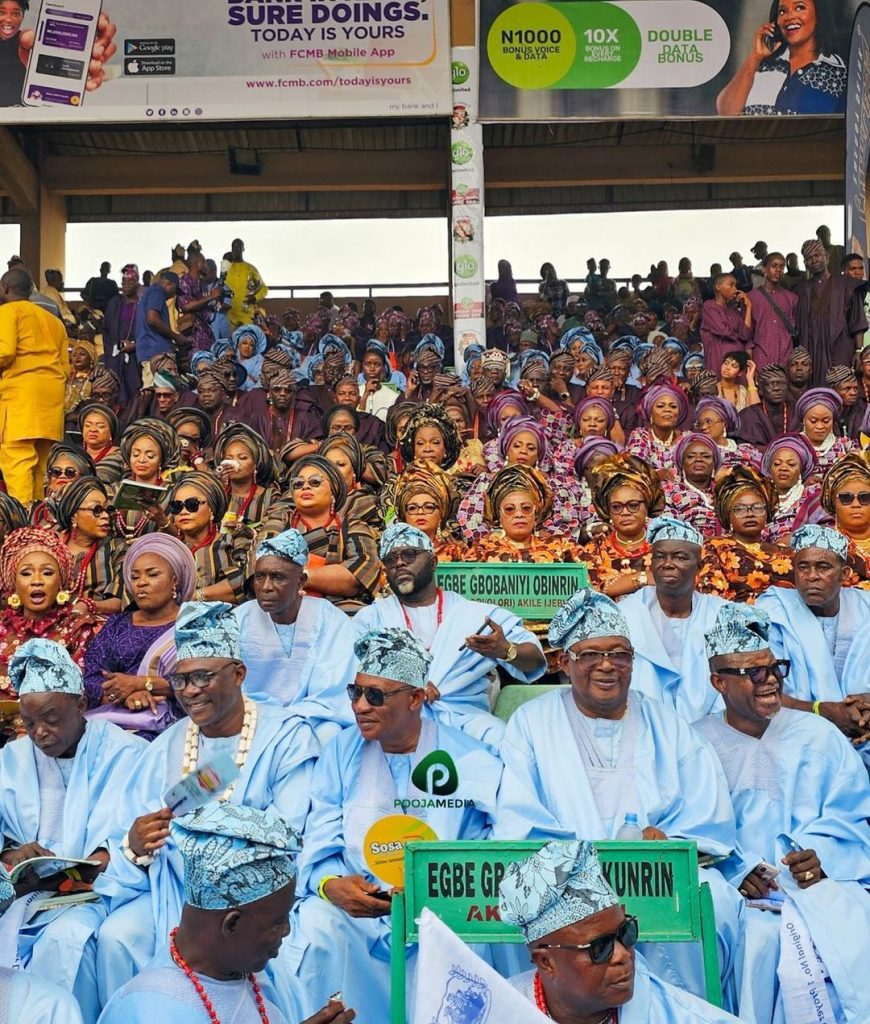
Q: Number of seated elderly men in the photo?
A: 11